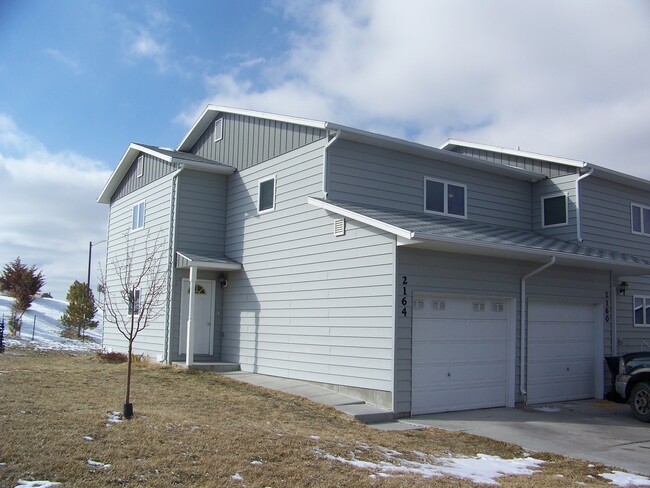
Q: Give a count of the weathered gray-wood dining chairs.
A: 0